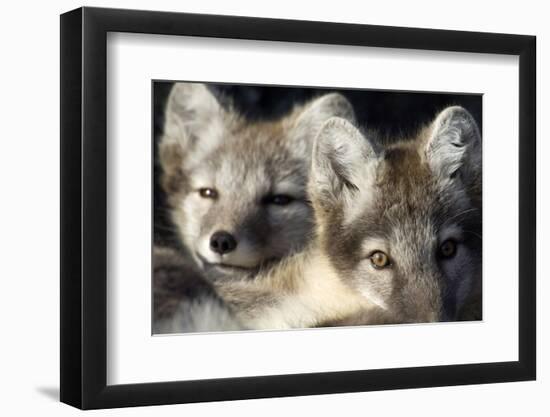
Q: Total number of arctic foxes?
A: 2